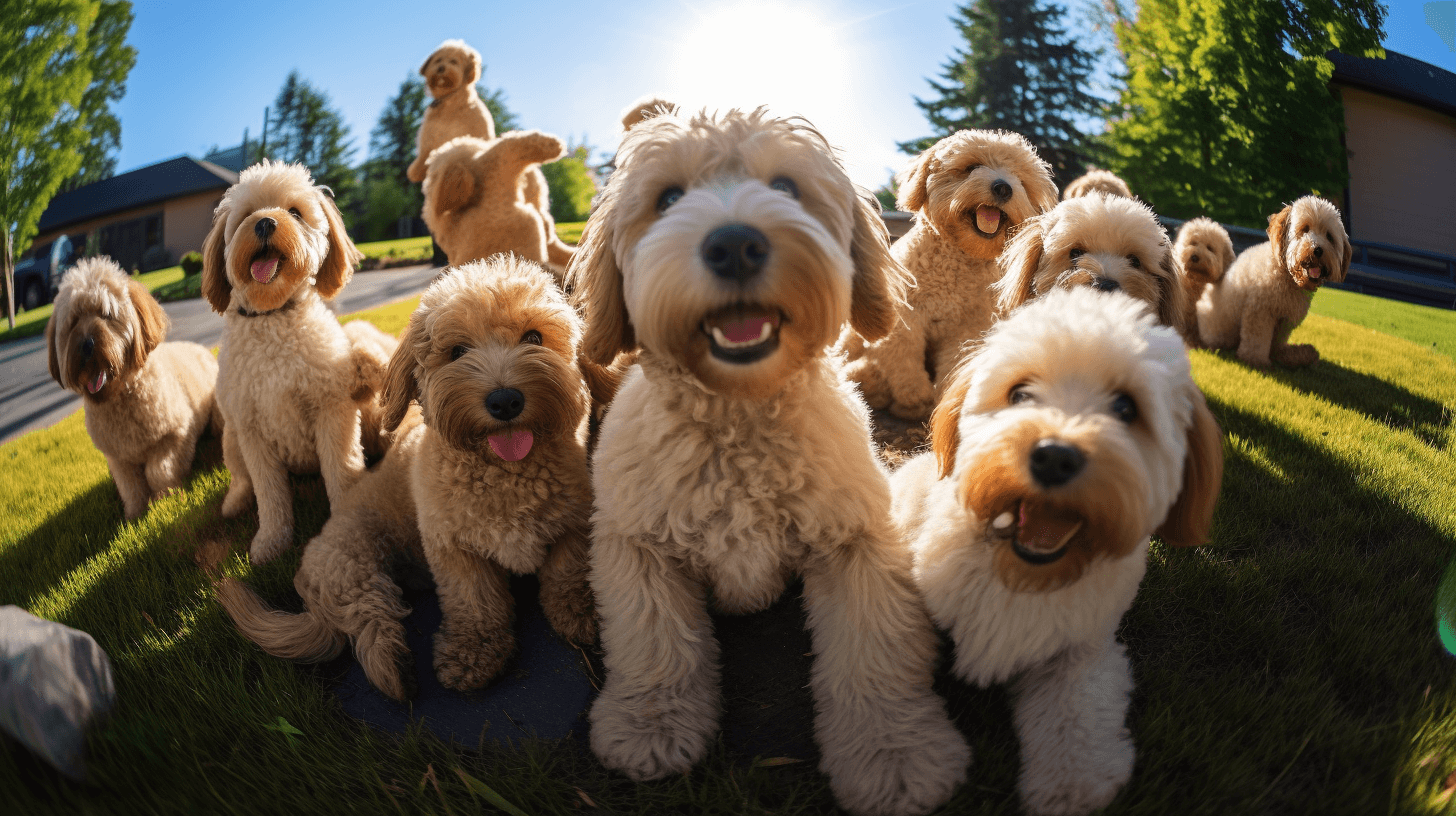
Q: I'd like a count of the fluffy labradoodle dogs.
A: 12